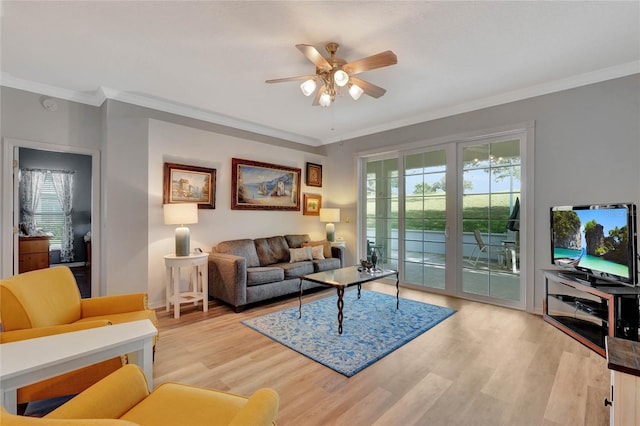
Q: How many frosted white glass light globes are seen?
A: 4